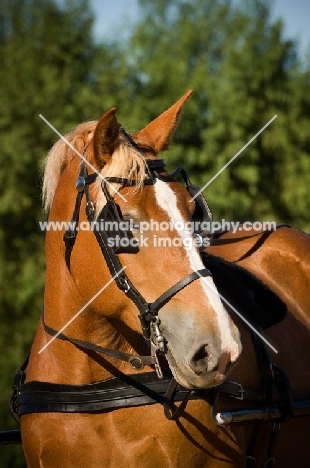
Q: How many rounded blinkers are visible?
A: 2